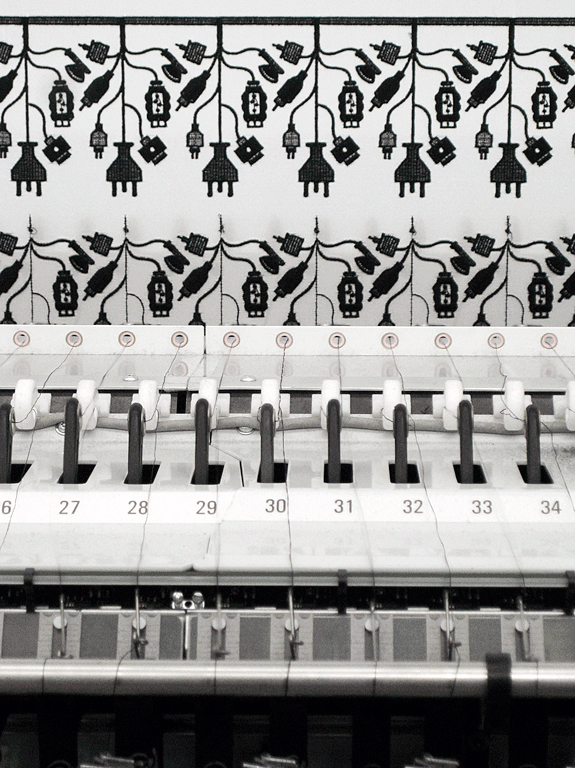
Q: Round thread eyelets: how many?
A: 11